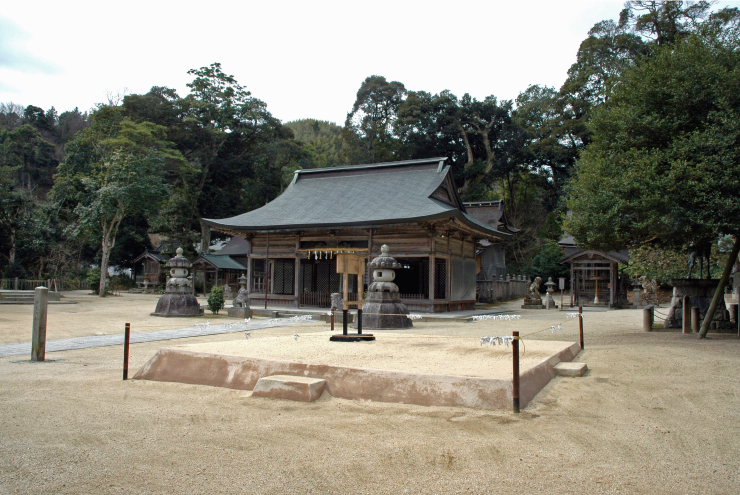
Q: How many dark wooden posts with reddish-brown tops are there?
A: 4